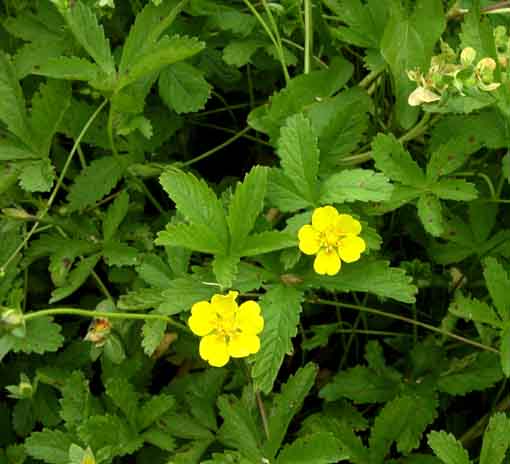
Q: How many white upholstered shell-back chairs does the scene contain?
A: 0